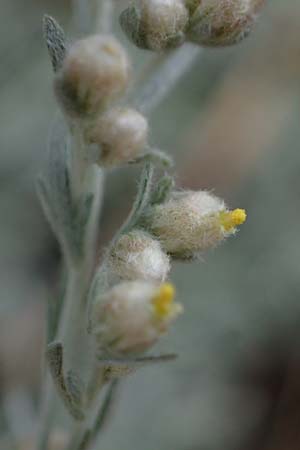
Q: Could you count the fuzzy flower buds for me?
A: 7